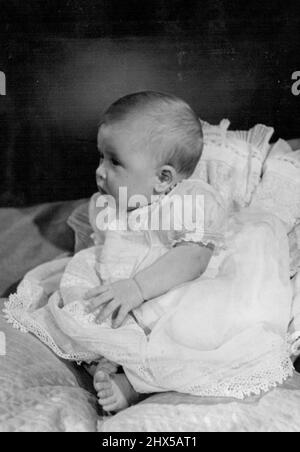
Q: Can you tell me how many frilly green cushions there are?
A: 0